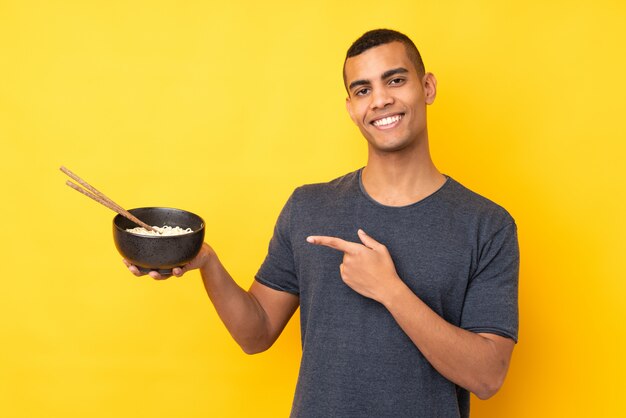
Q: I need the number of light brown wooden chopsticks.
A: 2